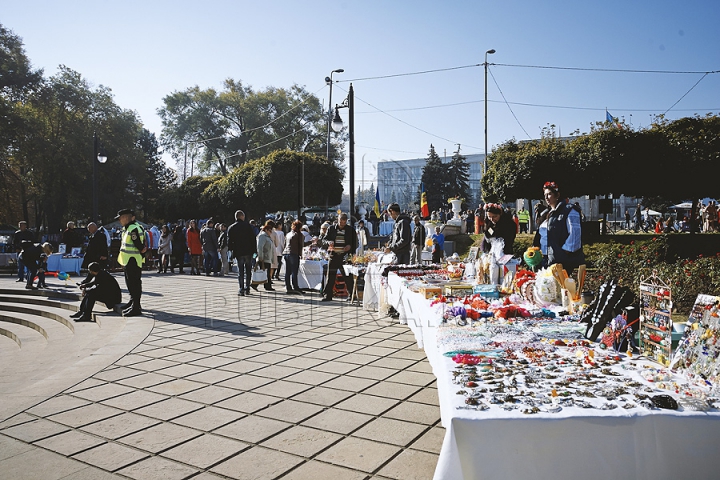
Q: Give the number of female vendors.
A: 2